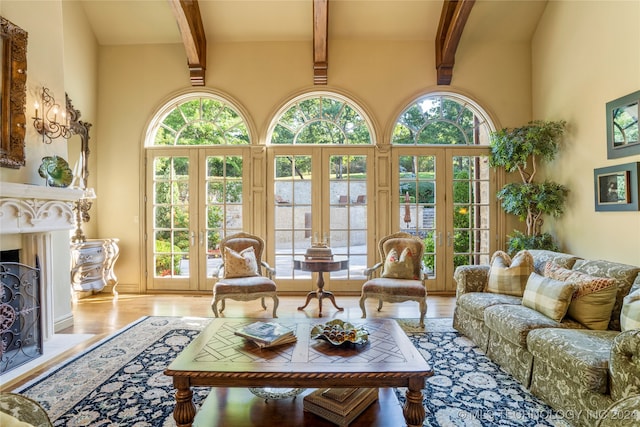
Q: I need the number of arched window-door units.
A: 3